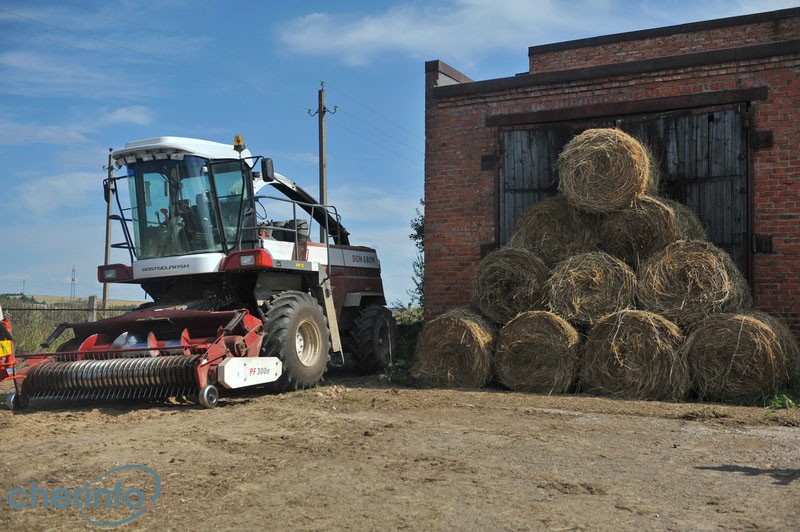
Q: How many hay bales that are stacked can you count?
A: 10